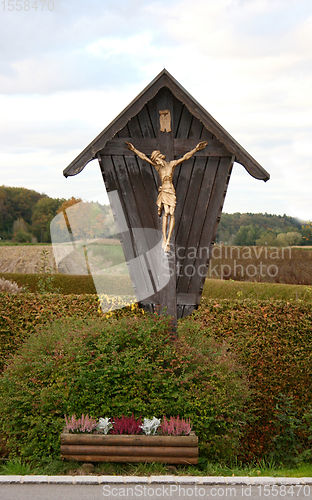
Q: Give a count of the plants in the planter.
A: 5